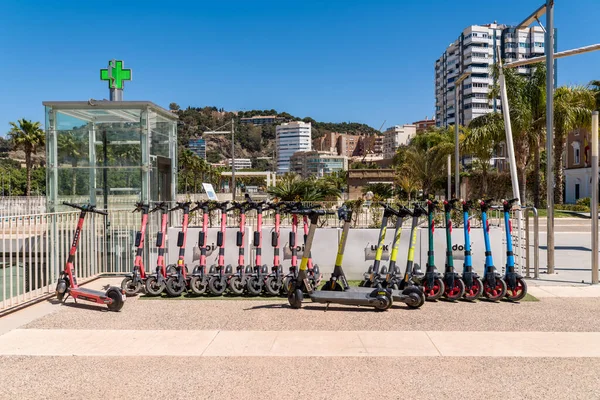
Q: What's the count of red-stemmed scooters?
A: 11